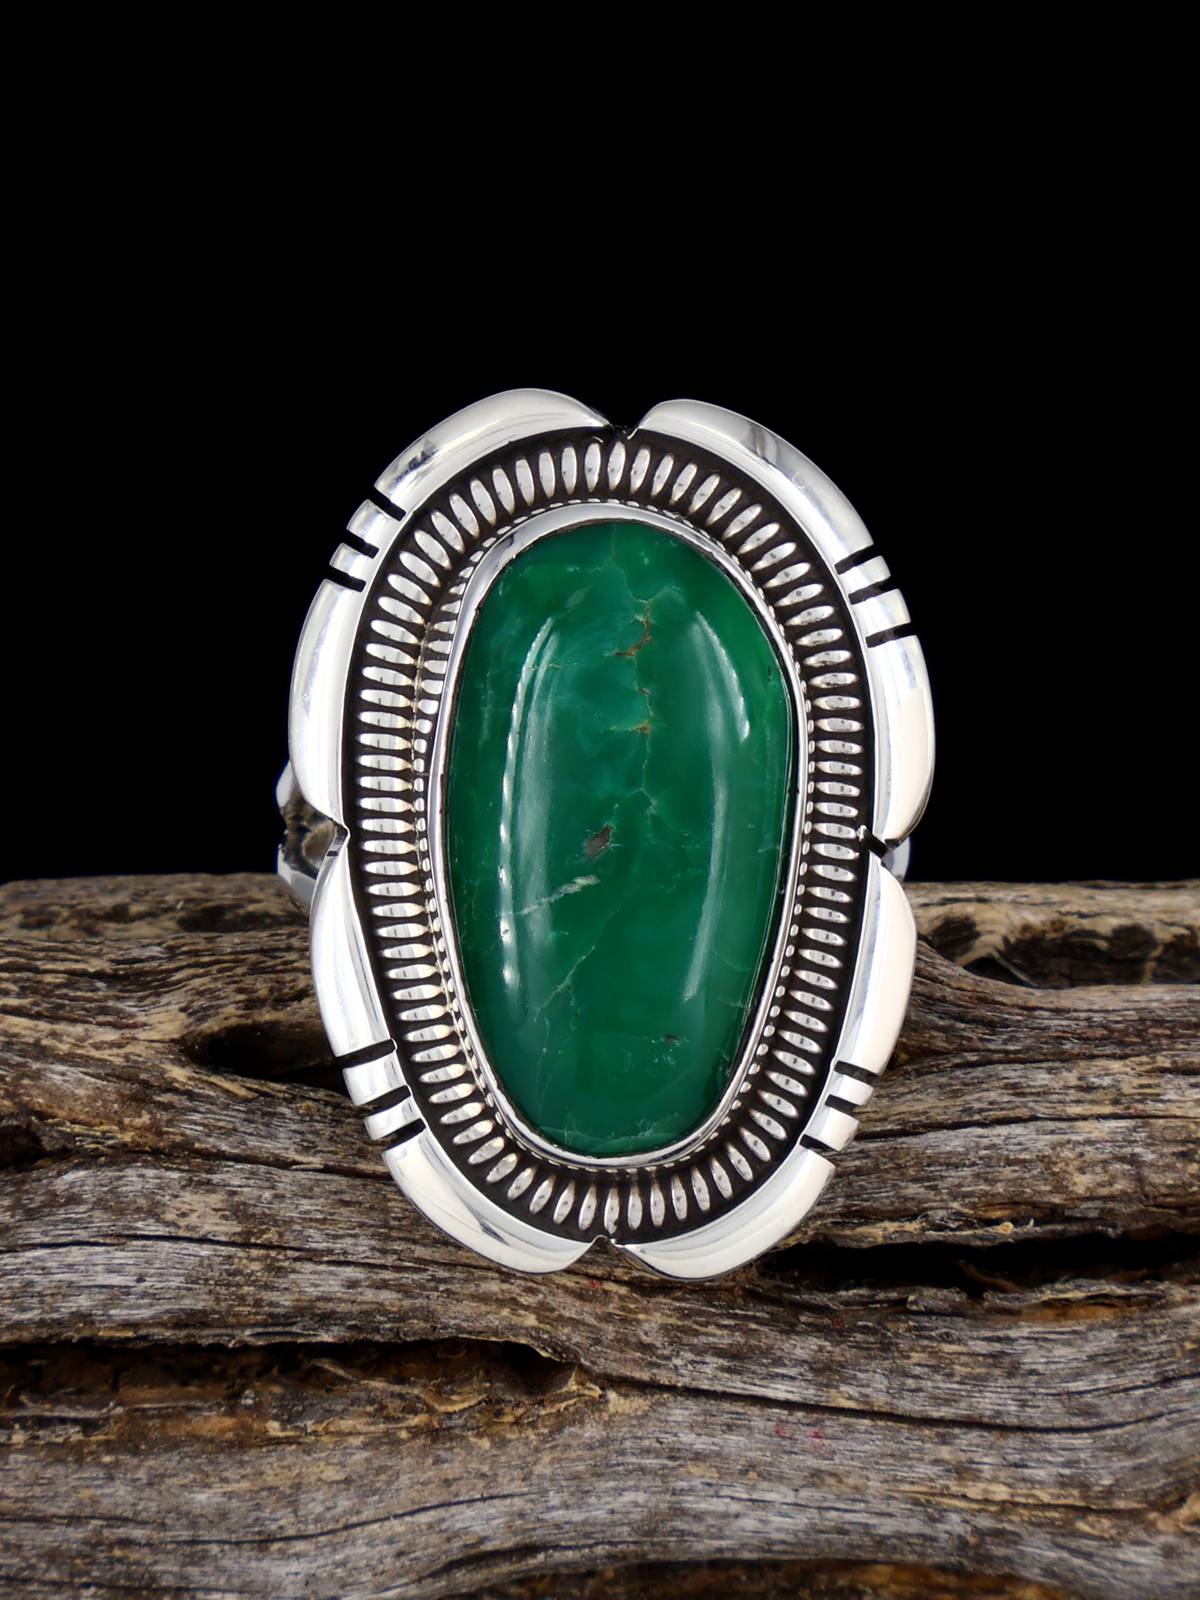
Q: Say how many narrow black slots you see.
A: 12